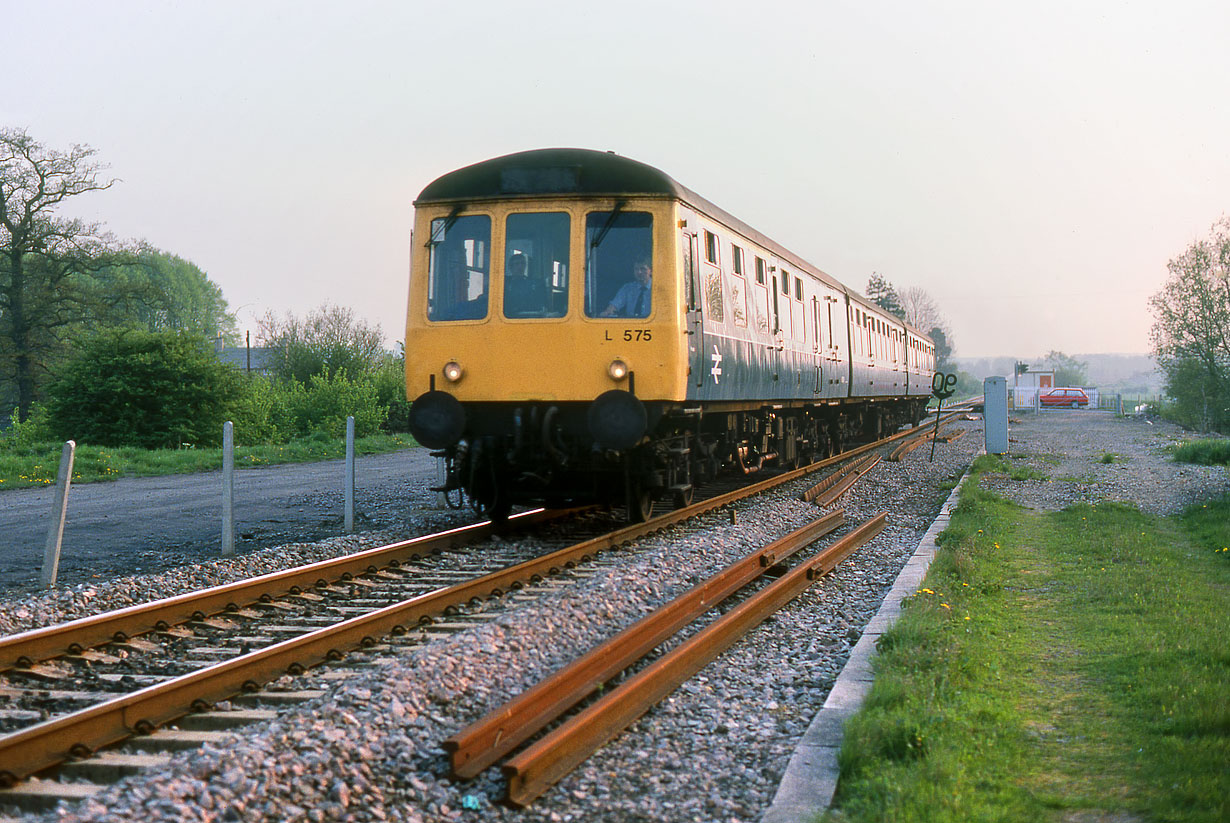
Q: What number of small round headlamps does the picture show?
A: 2